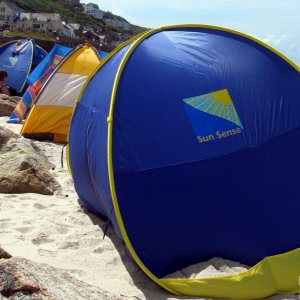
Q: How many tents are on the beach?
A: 4